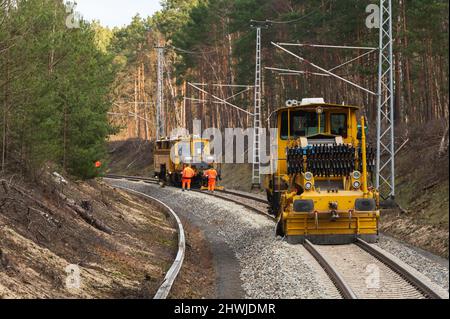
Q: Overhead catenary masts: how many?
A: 3